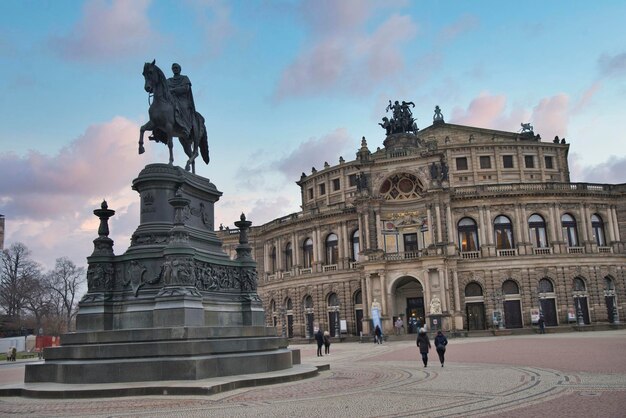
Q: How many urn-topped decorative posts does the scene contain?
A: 3